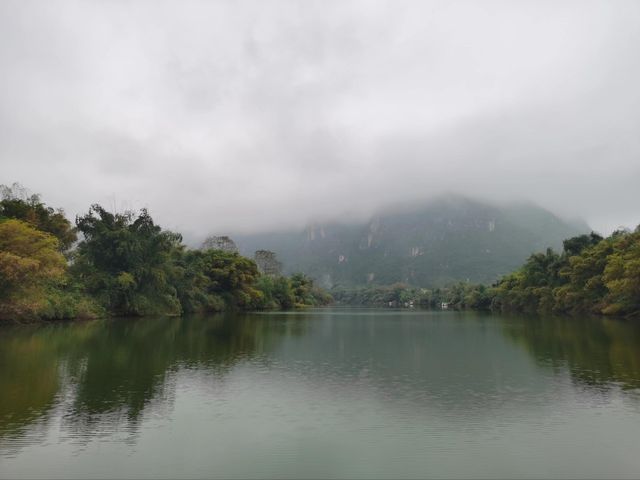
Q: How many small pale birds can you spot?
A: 0